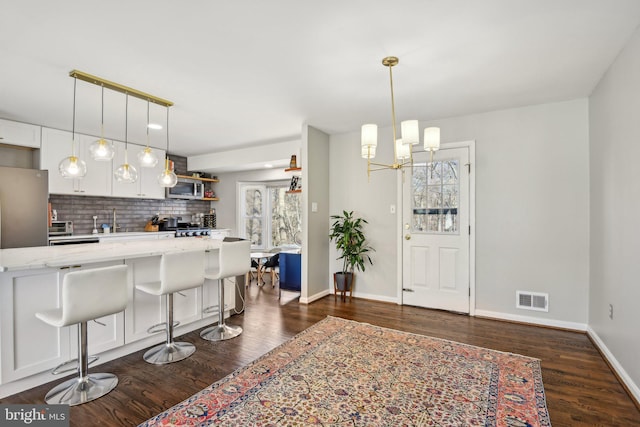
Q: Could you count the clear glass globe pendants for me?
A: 5